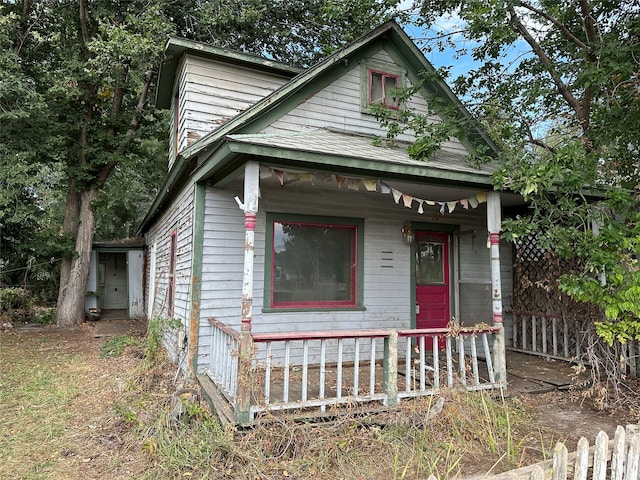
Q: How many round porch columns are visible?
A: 2